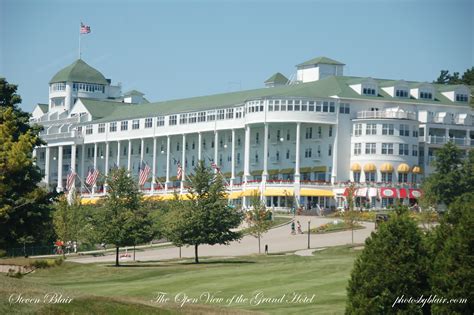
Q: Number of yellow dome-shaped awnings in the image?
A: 5